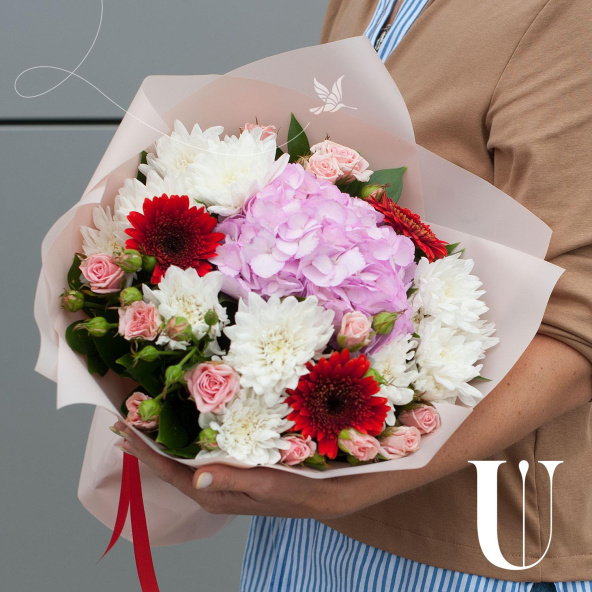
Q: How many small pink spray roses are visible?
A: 12